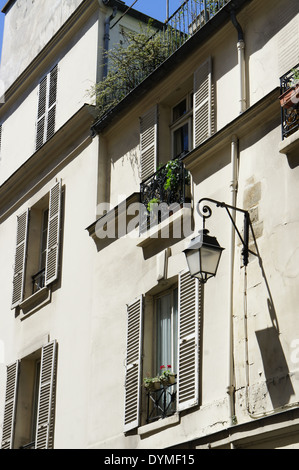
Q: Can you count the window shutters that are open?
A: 8